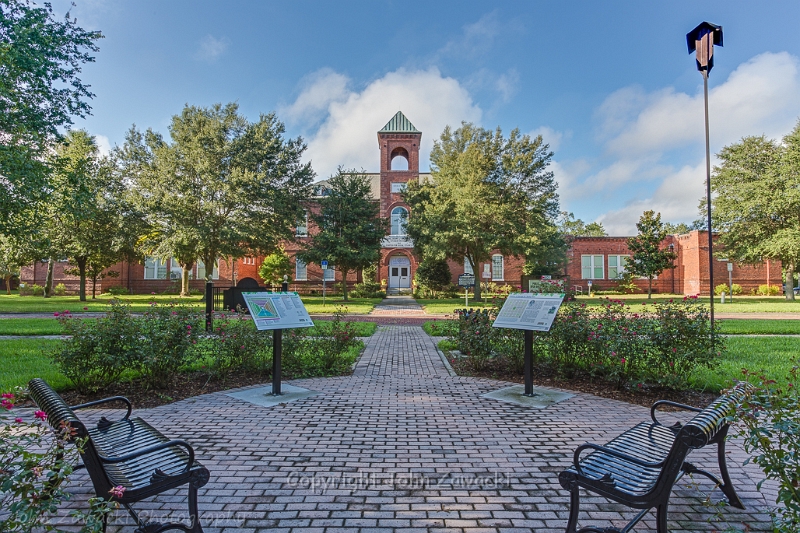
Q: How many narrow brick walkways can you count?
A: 1